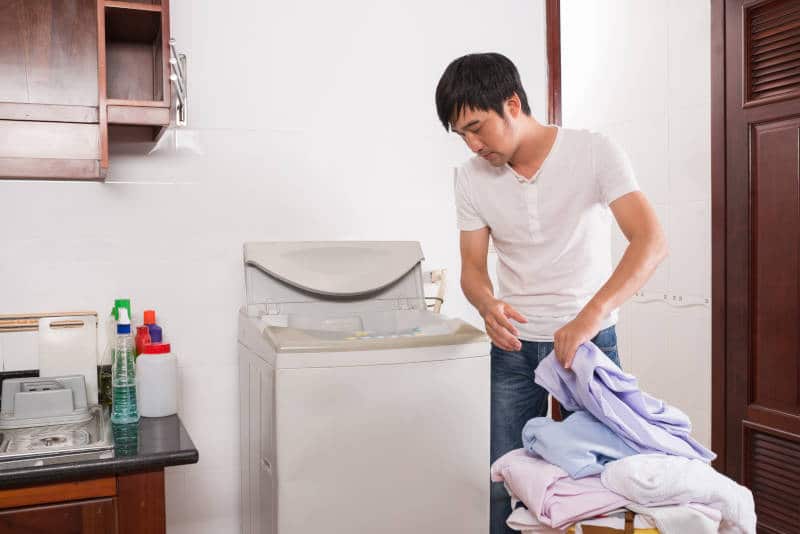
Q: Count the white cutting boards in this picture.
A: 1